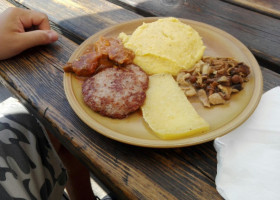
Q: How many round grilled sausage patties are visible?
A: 1